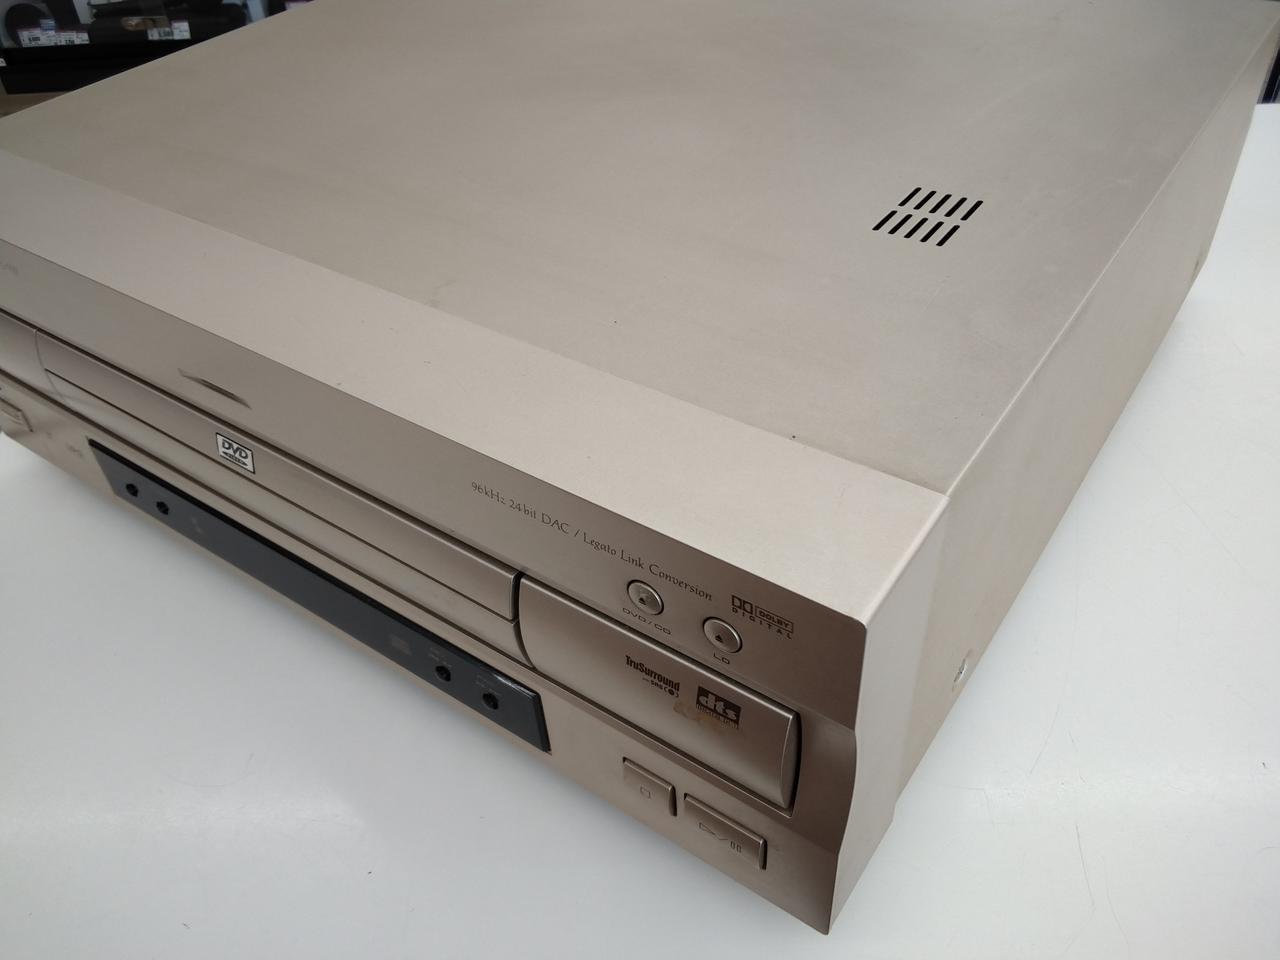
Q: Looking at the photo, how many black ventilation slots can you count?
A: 10